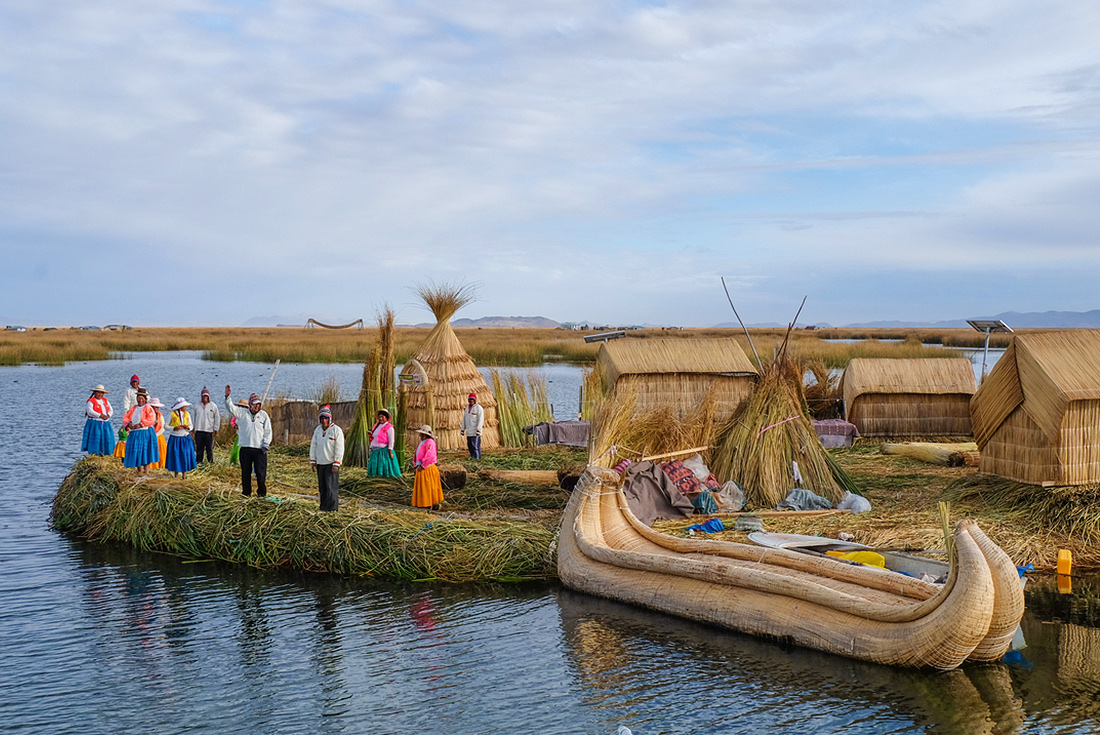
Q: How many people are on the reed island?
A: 13